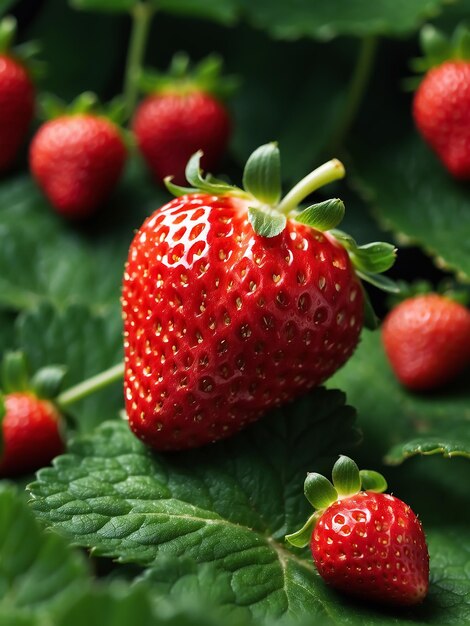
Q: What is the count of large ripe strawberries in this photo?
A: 1